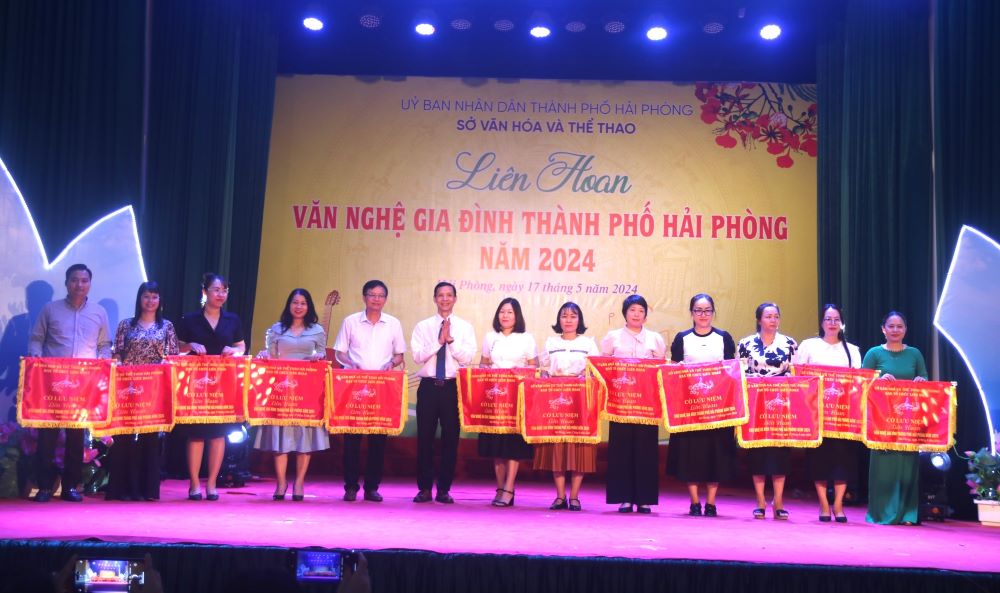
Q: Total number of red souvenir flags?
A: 12